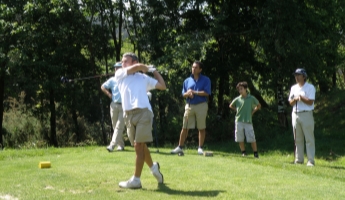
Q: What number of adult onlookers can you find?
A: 3